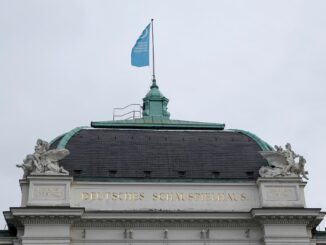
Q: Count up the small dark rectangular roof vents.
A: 6